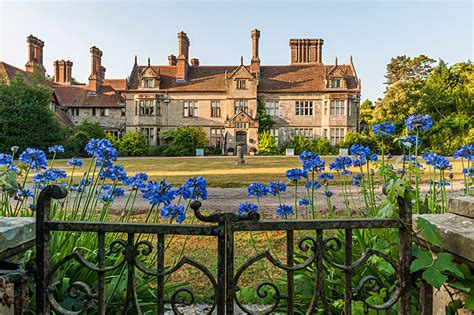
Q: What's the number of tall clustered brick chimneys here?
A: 6